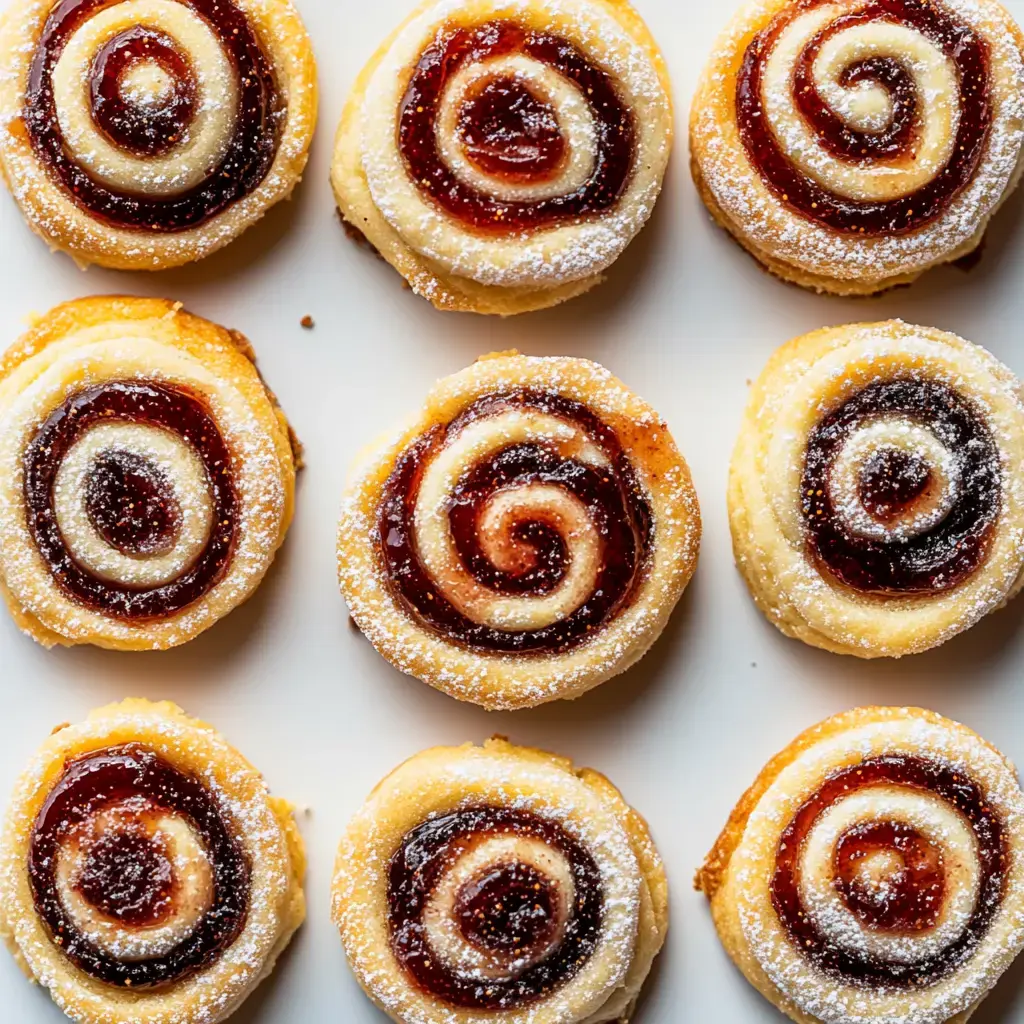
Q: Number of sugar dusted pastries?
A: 9